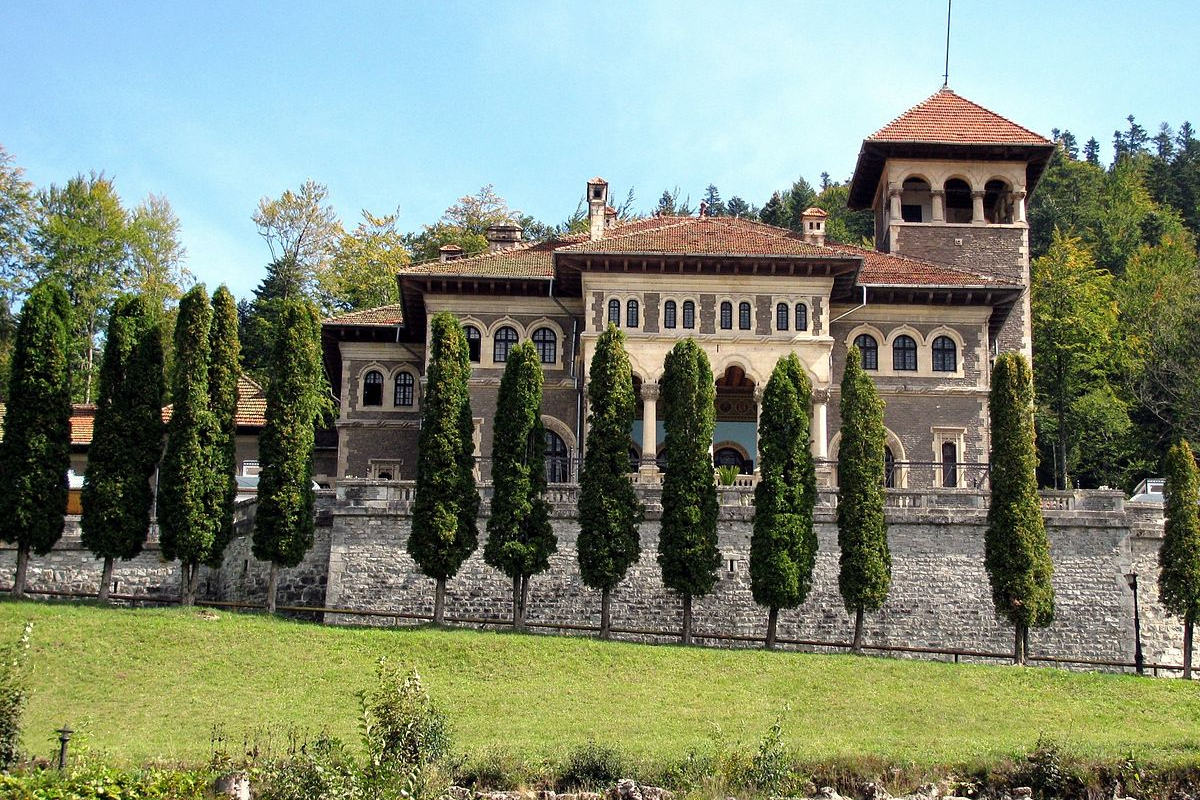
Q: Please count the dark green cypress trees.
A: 12